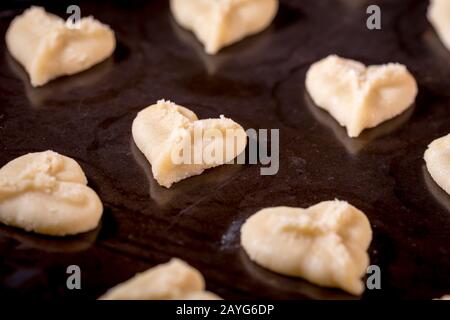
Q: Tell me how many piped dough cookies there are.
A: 9